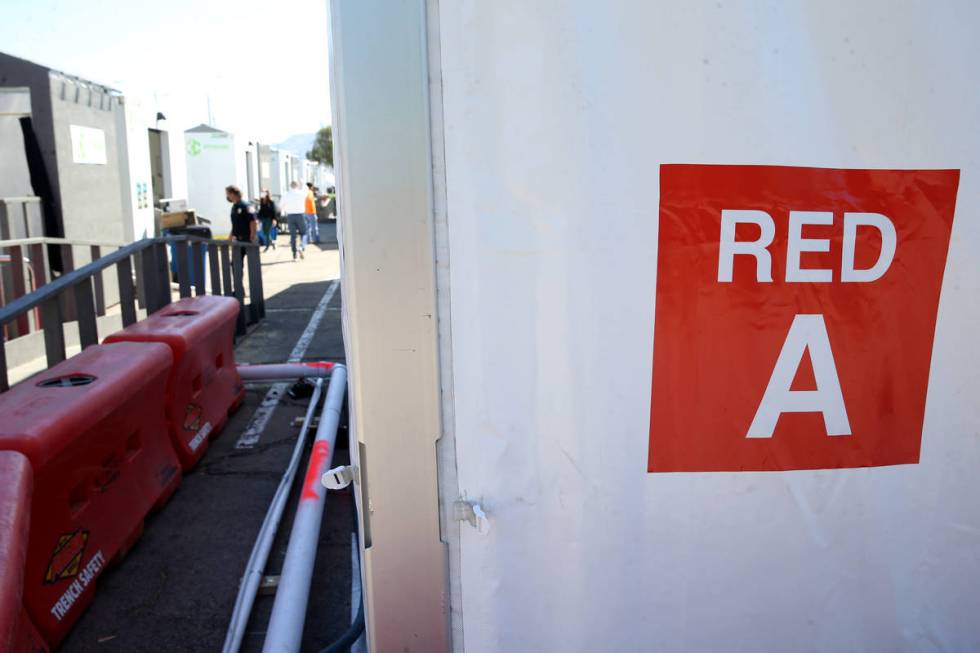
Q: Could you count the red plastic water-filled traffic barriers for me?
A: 3